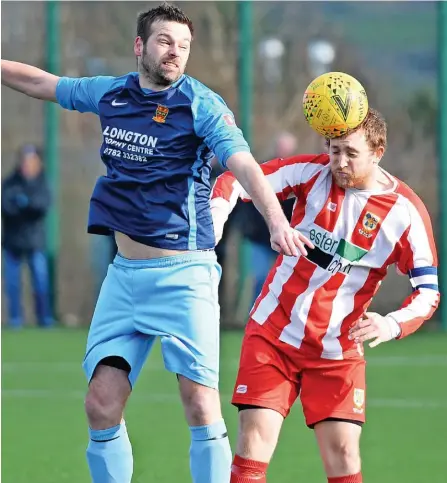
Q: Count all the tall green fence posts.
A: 3